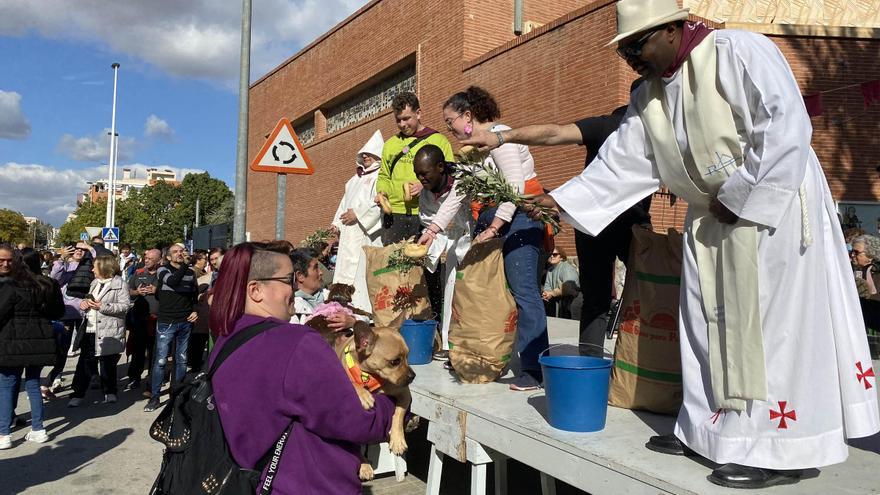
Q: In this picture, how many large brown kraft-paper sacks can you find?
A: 3